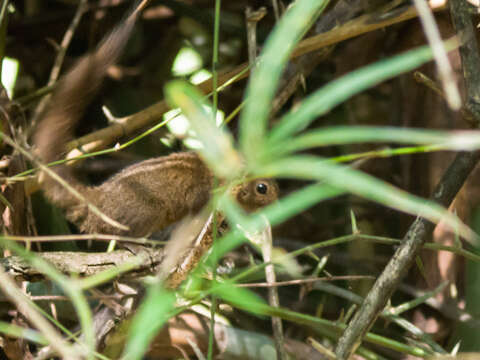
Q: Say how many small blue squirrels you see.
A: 0